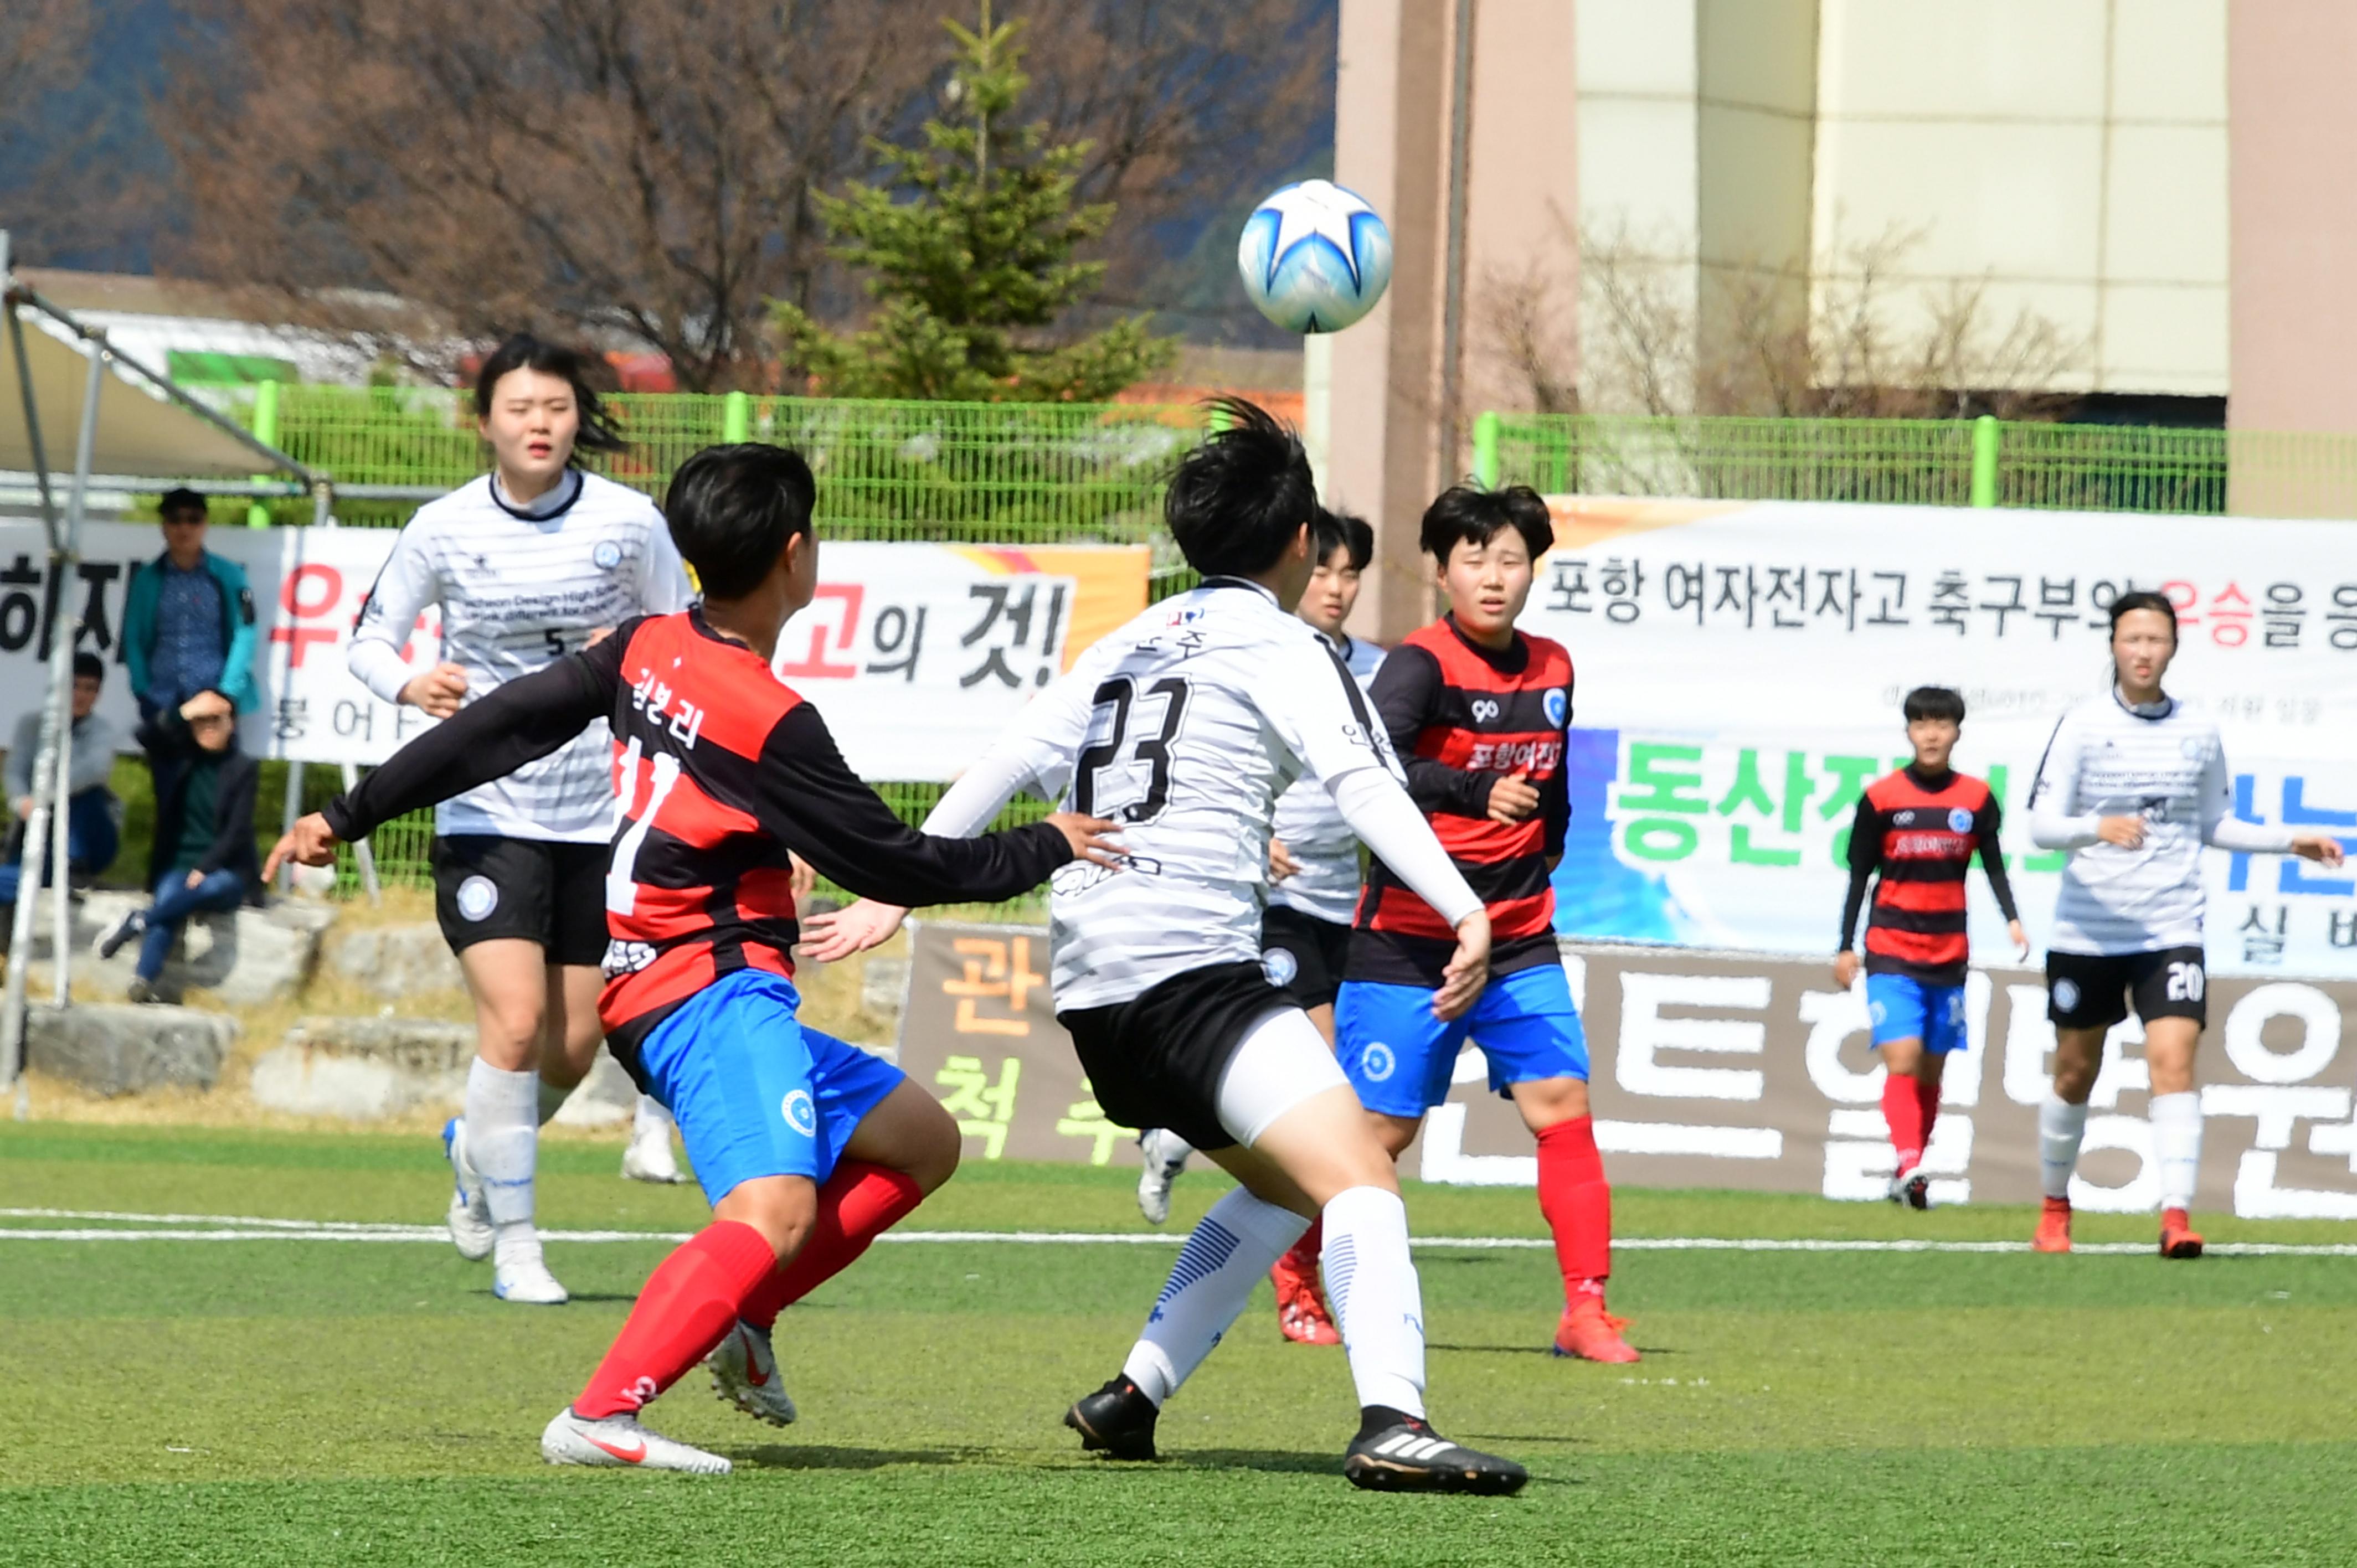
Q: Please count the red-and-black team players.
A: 3